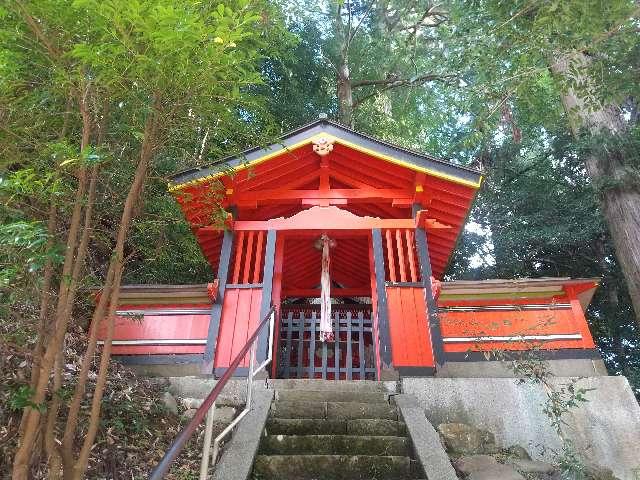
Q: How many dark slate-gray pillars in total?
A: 4